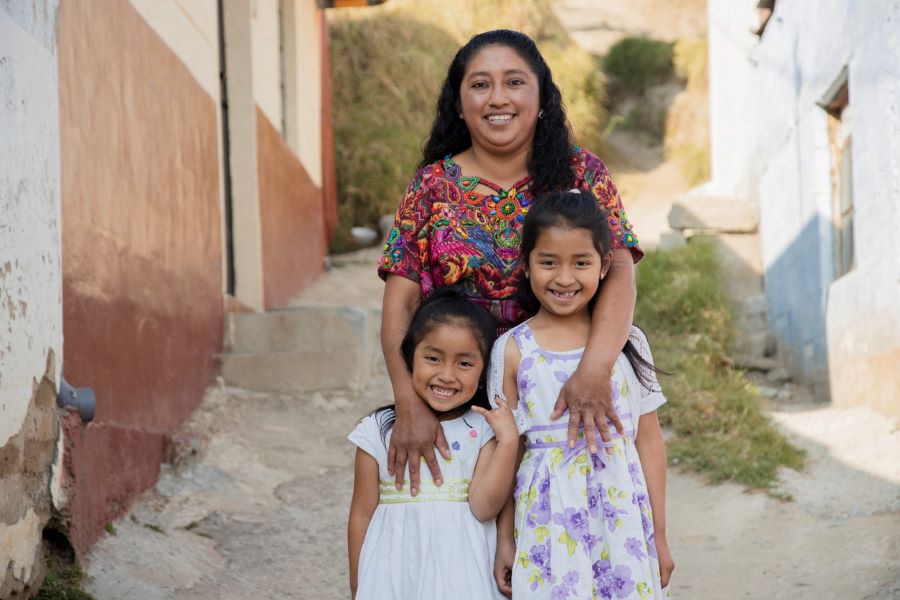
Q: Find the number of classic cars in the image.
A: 0